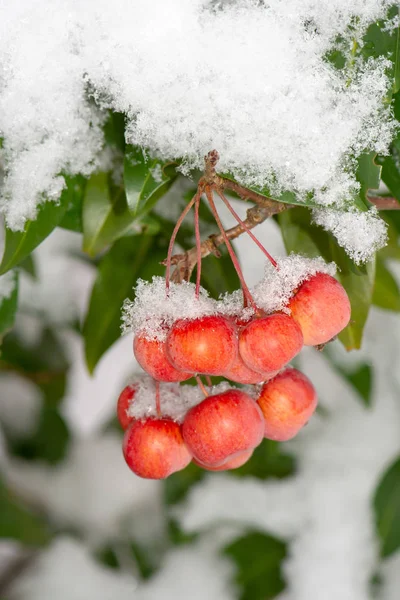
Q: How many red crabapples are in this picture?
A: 10